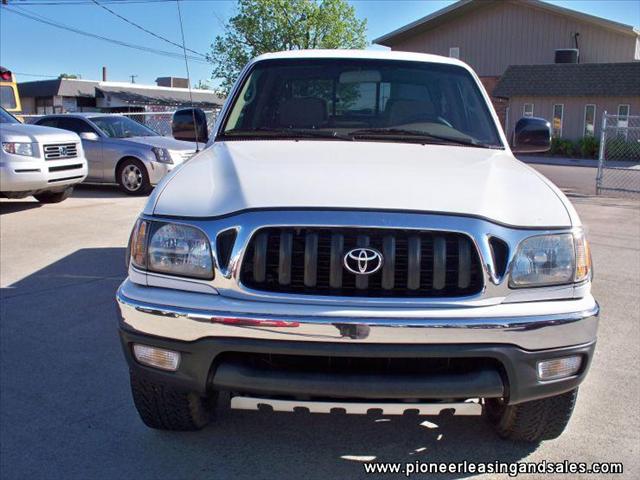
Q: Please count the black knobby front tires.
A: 2